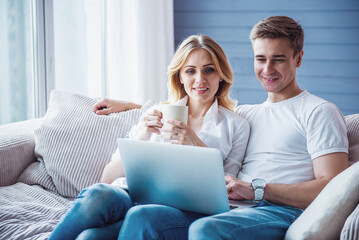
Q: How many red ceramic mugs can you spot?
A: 0